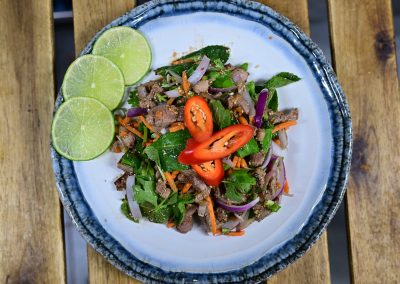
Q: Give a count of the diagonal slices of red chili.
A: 3